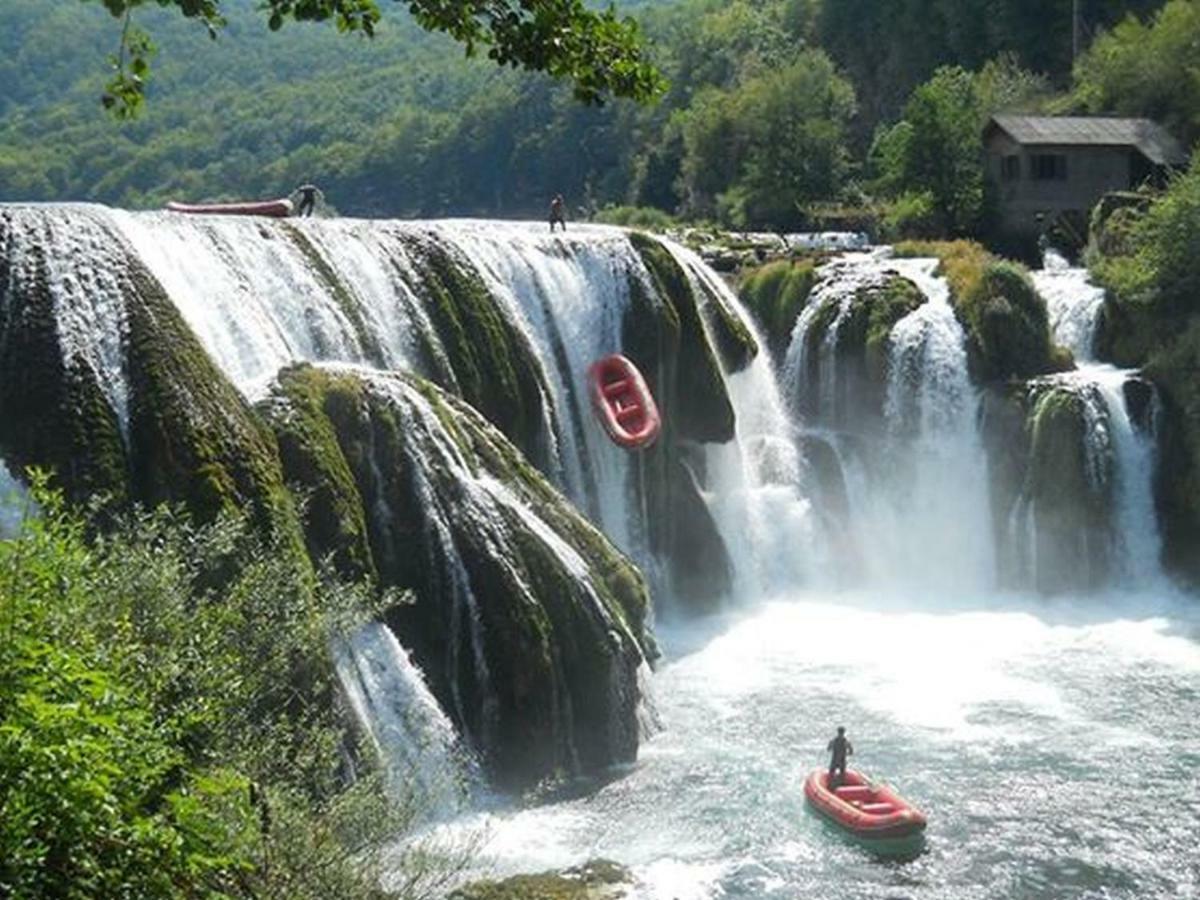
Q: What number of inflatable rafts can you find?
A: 3